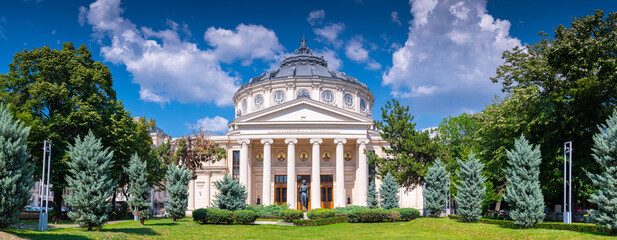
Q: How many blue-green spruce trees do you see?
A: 11